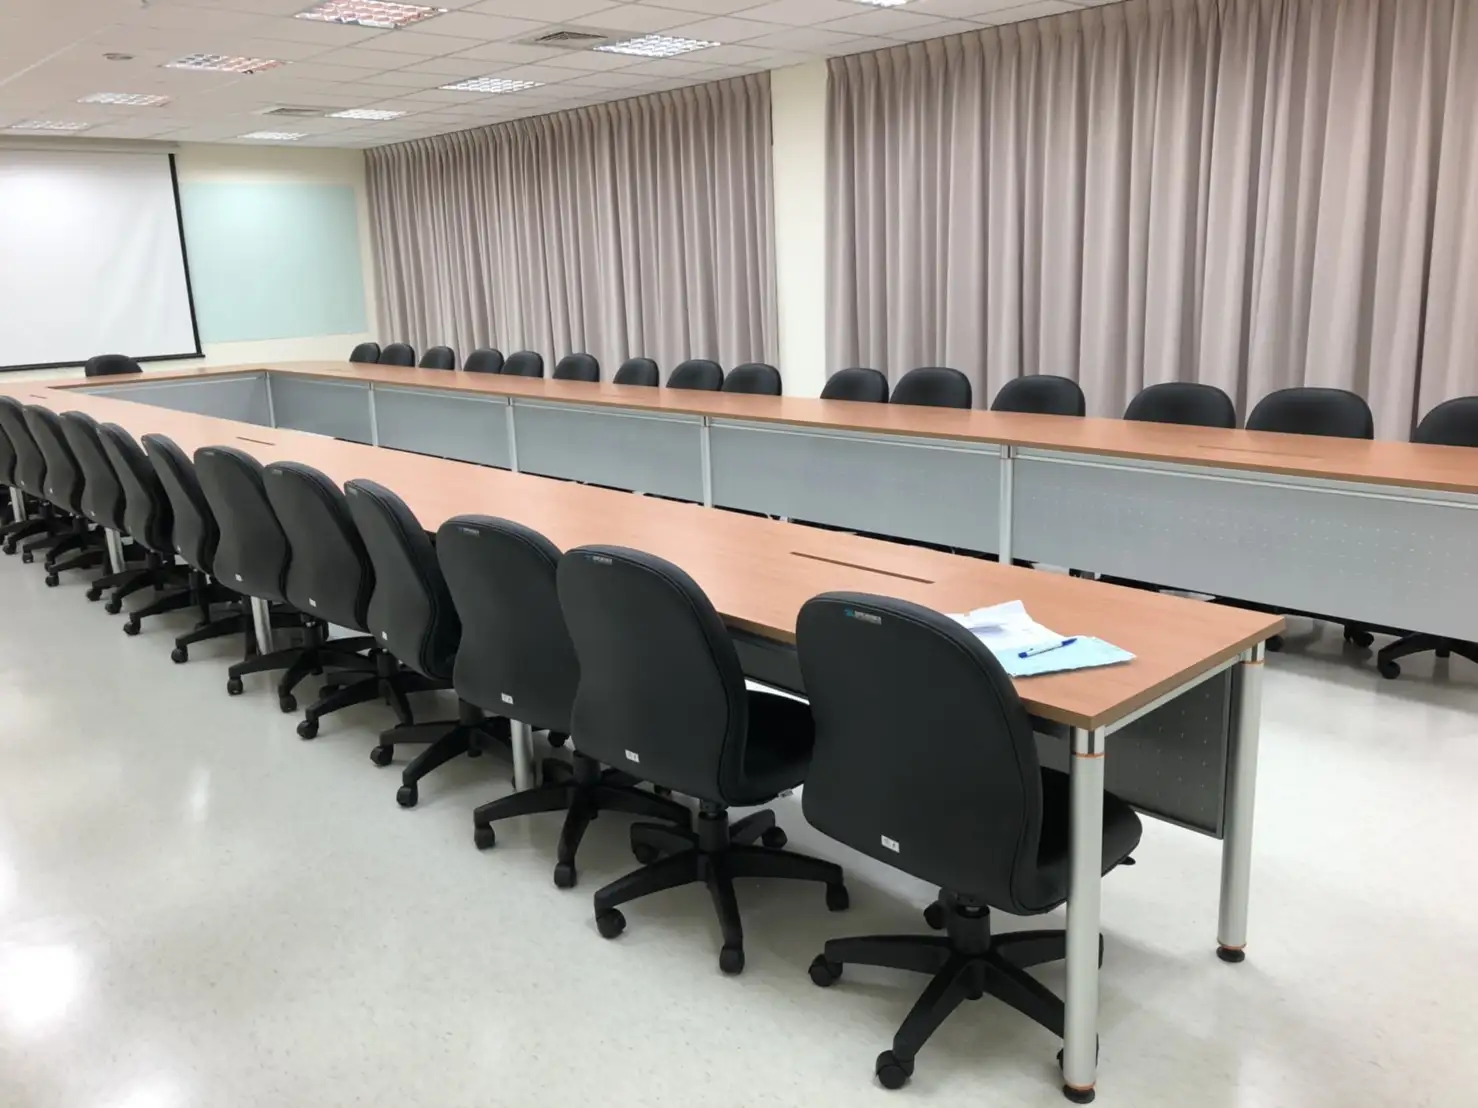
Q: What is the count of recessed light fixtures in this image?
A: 9